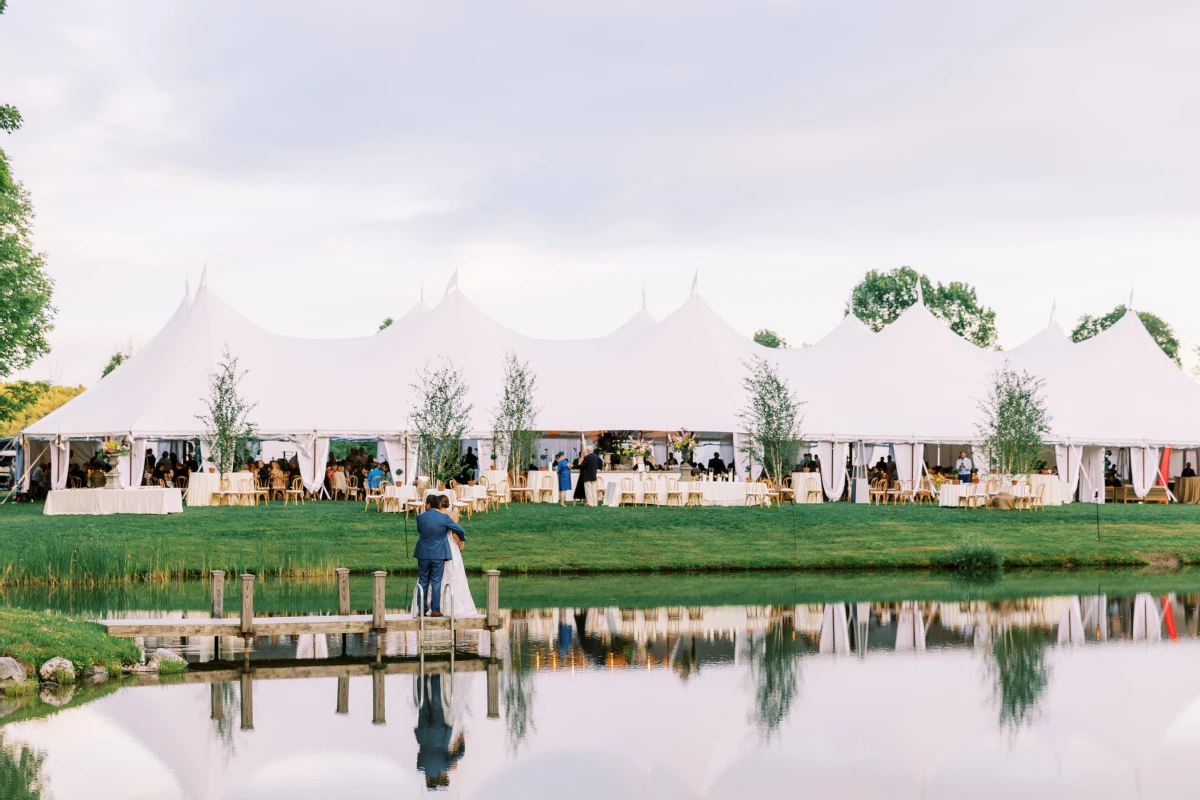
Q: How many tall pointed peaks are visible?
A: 10